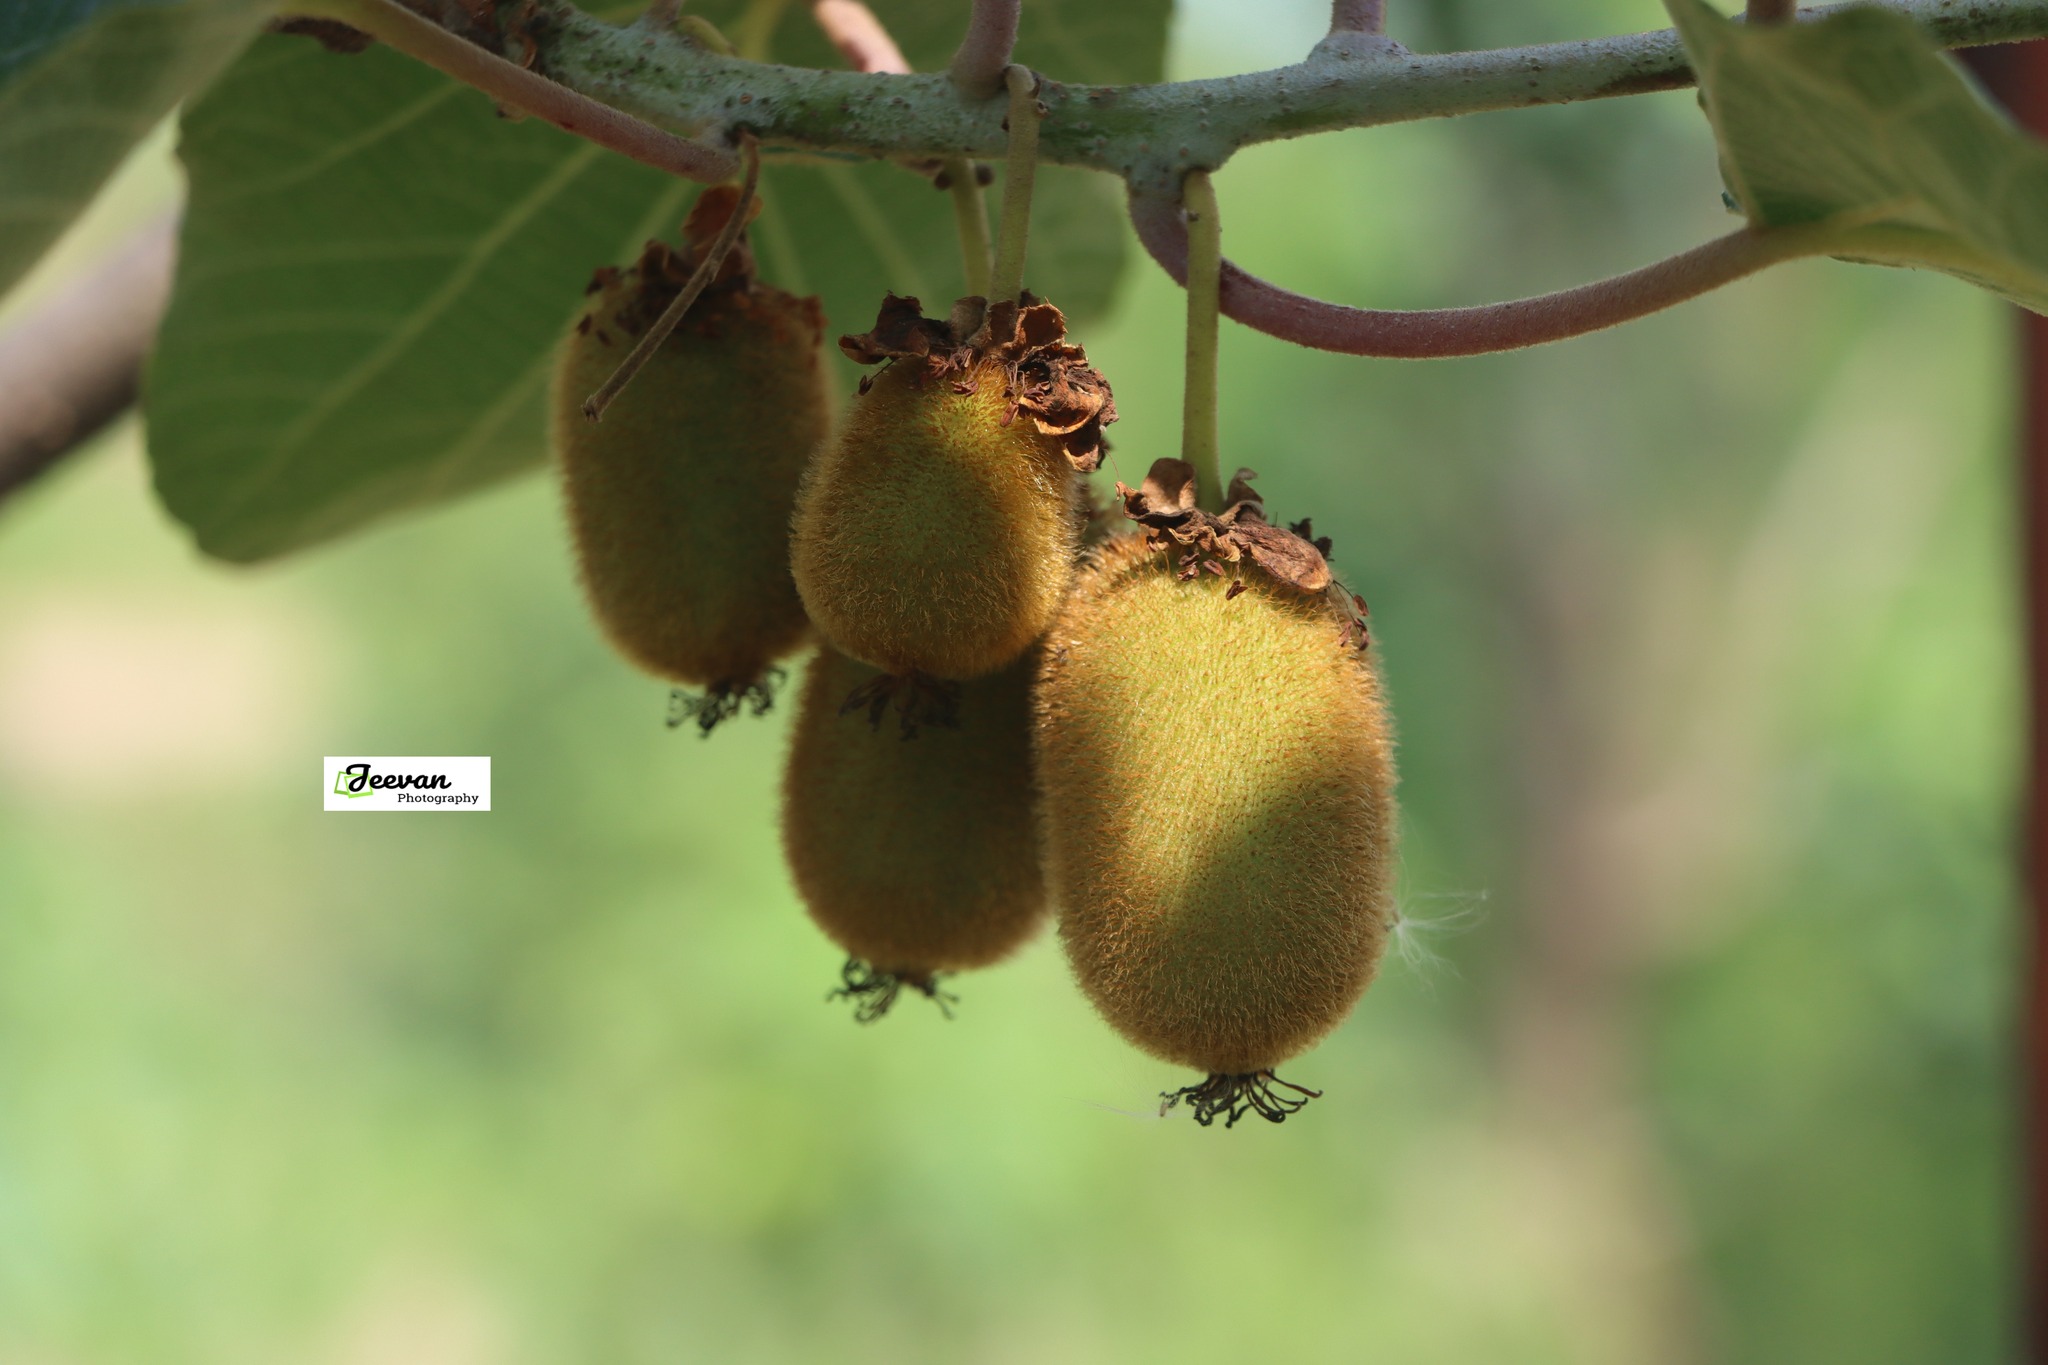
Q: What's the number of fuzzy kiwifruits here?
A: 4